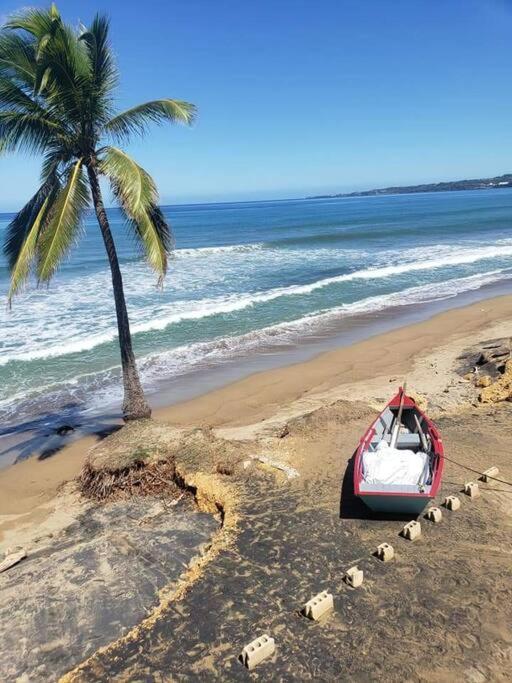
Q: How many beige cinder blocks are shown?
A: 9